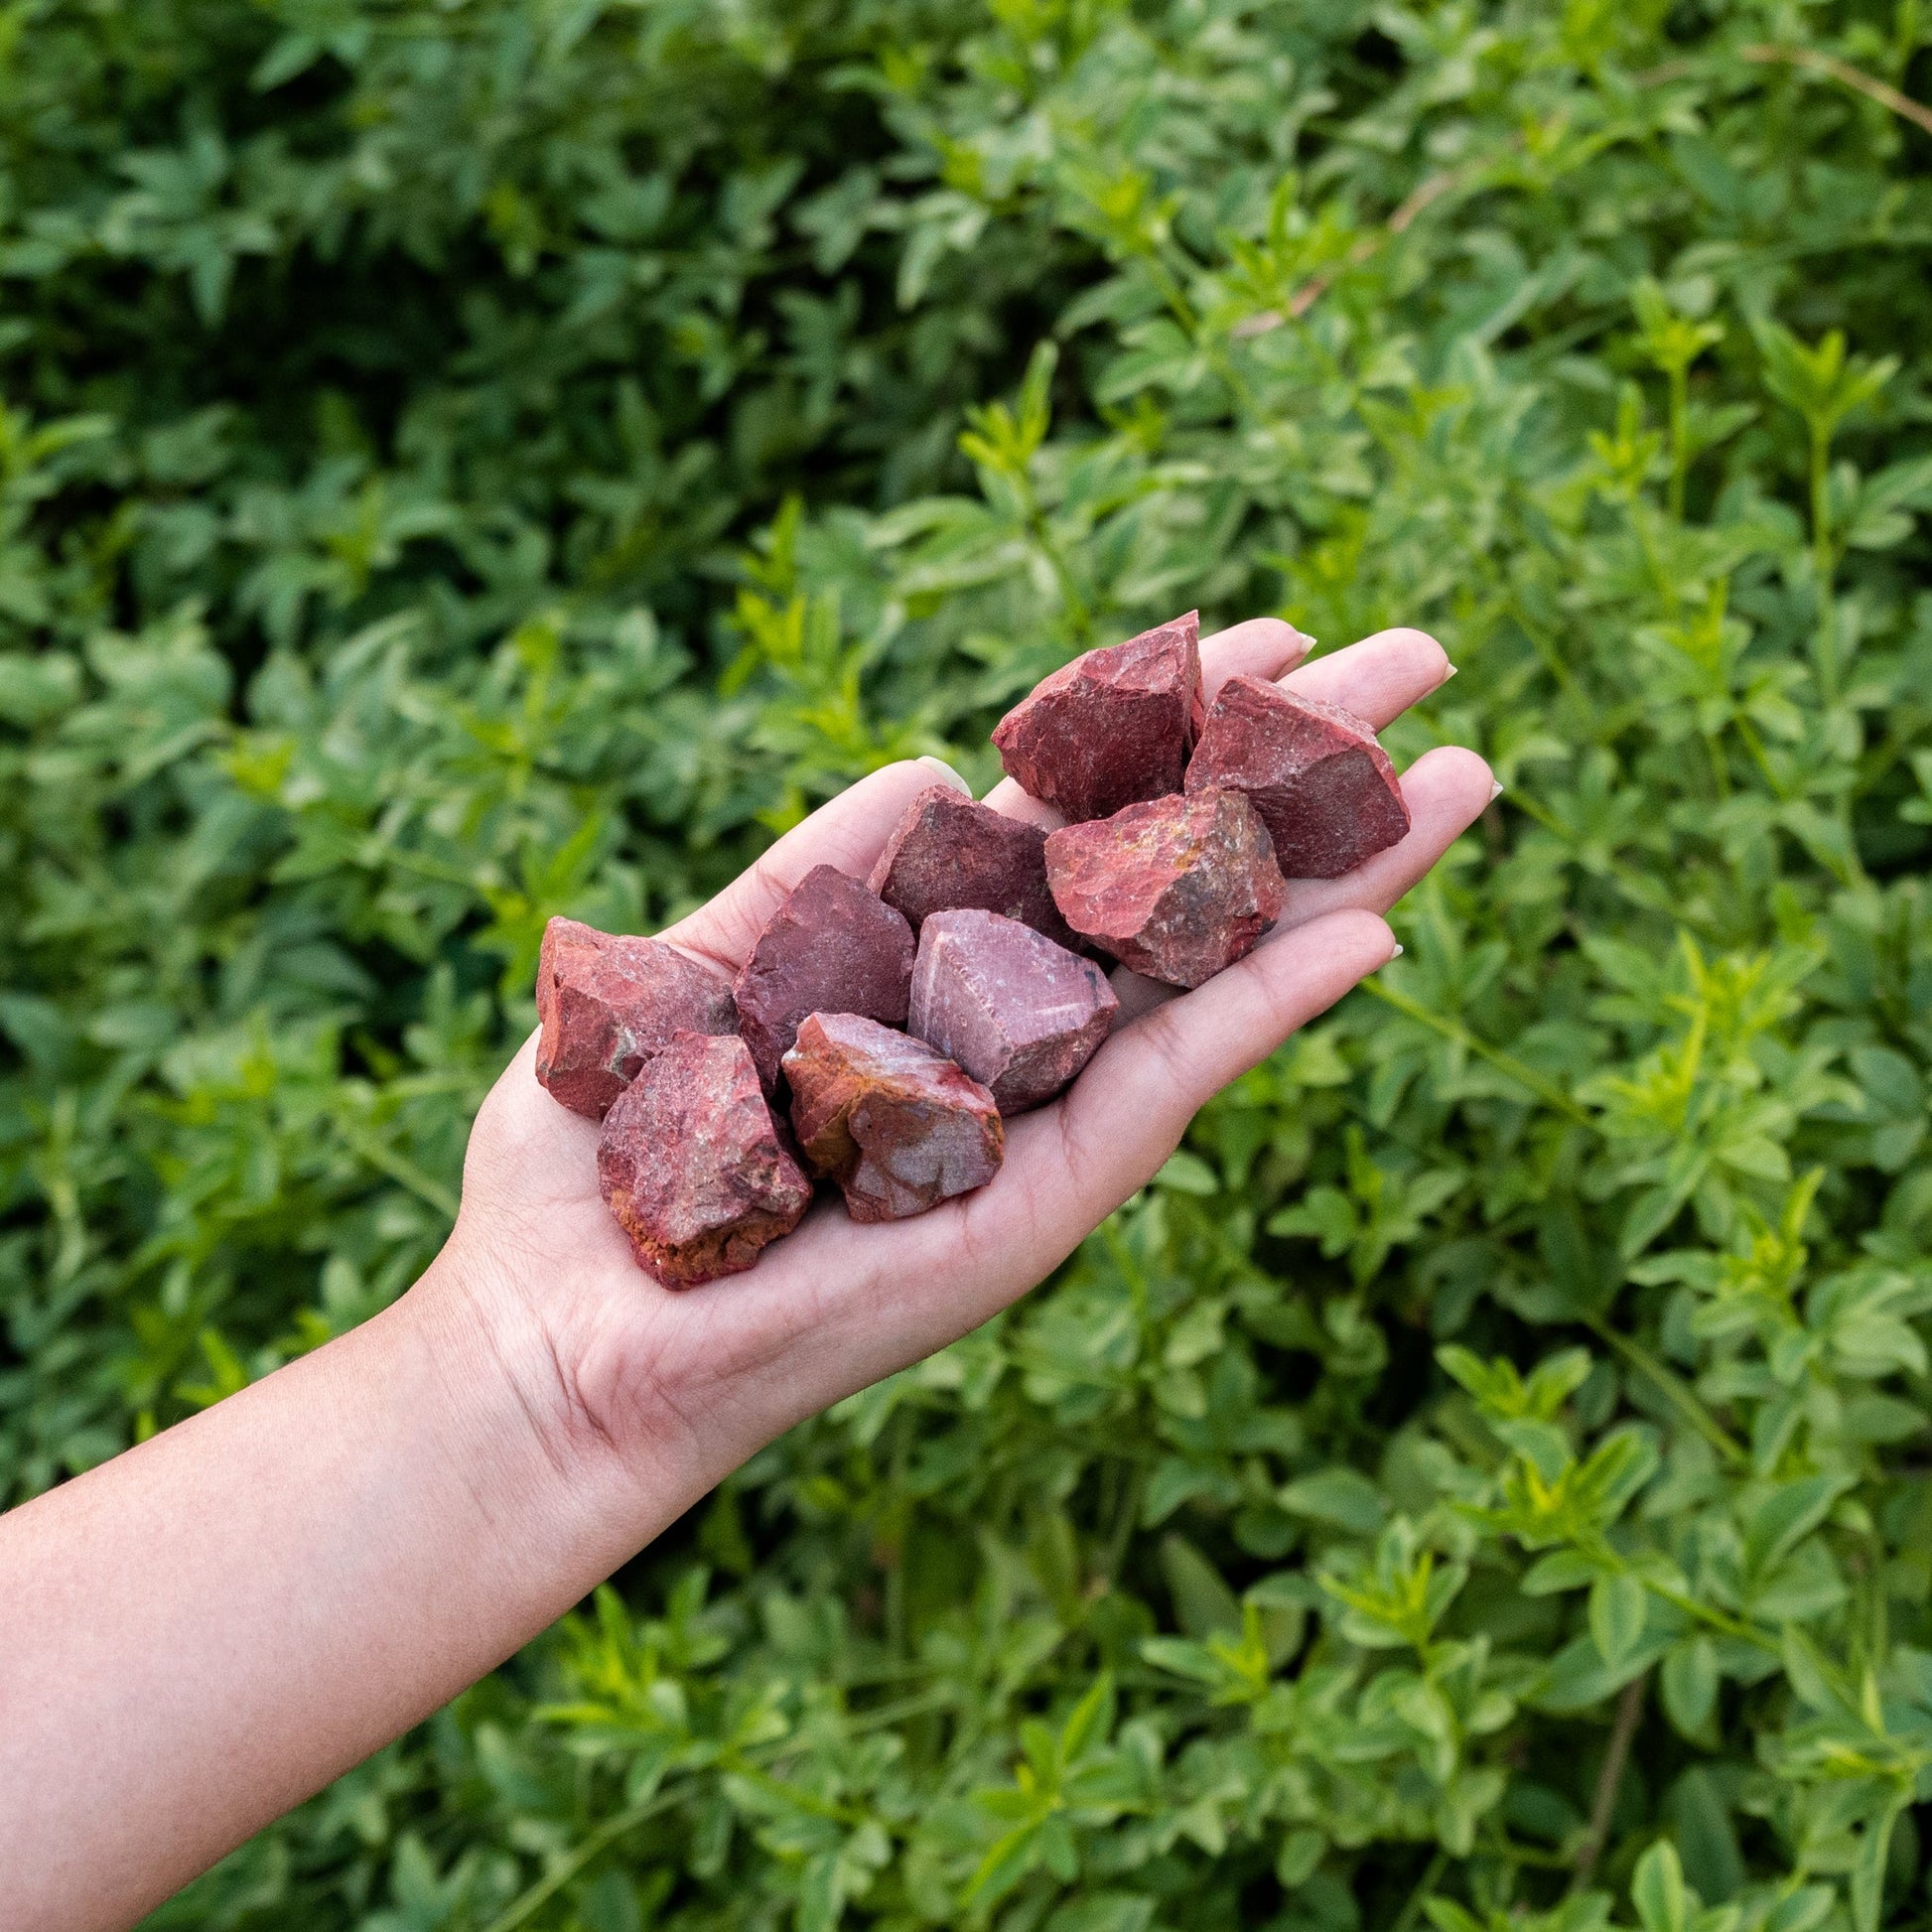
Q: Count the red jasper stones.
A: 9